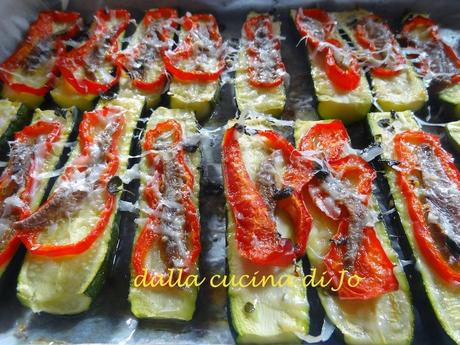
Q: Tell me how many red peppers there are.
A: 14